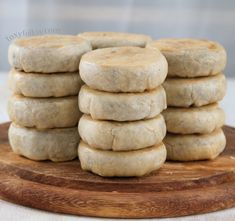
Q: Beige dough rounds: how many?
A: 13